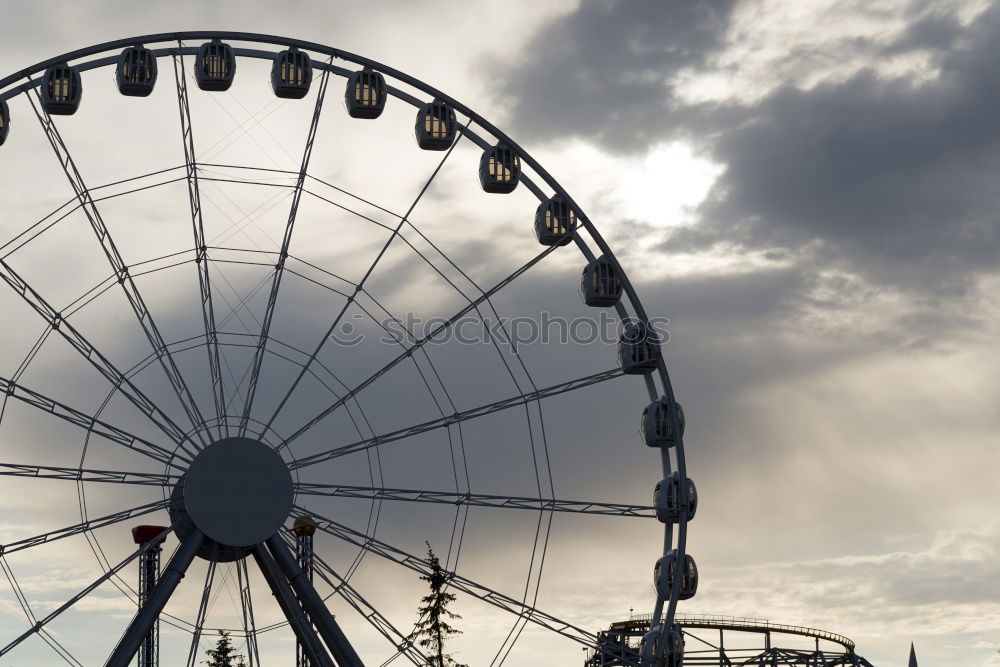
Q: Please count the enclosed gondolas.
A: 15